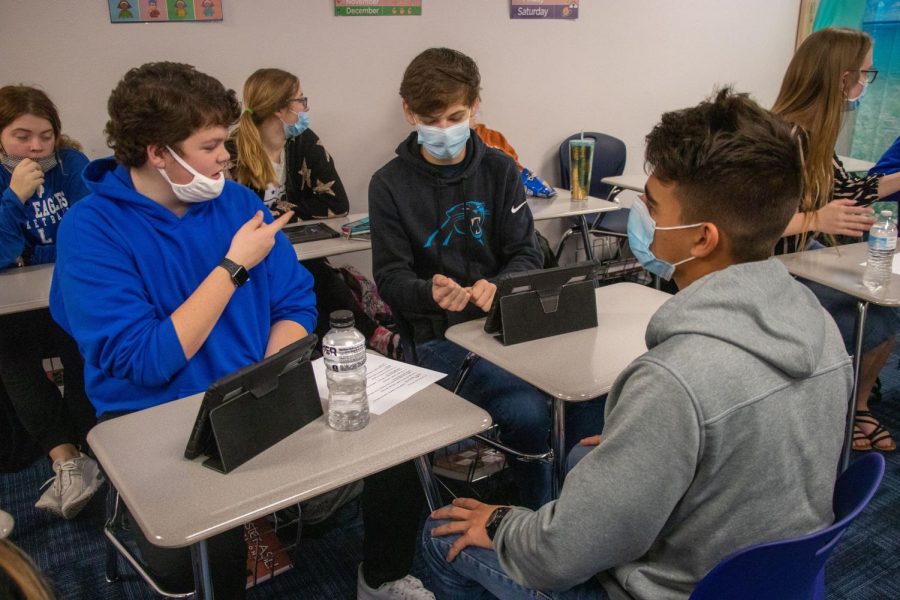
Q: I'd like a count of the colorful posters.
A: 3